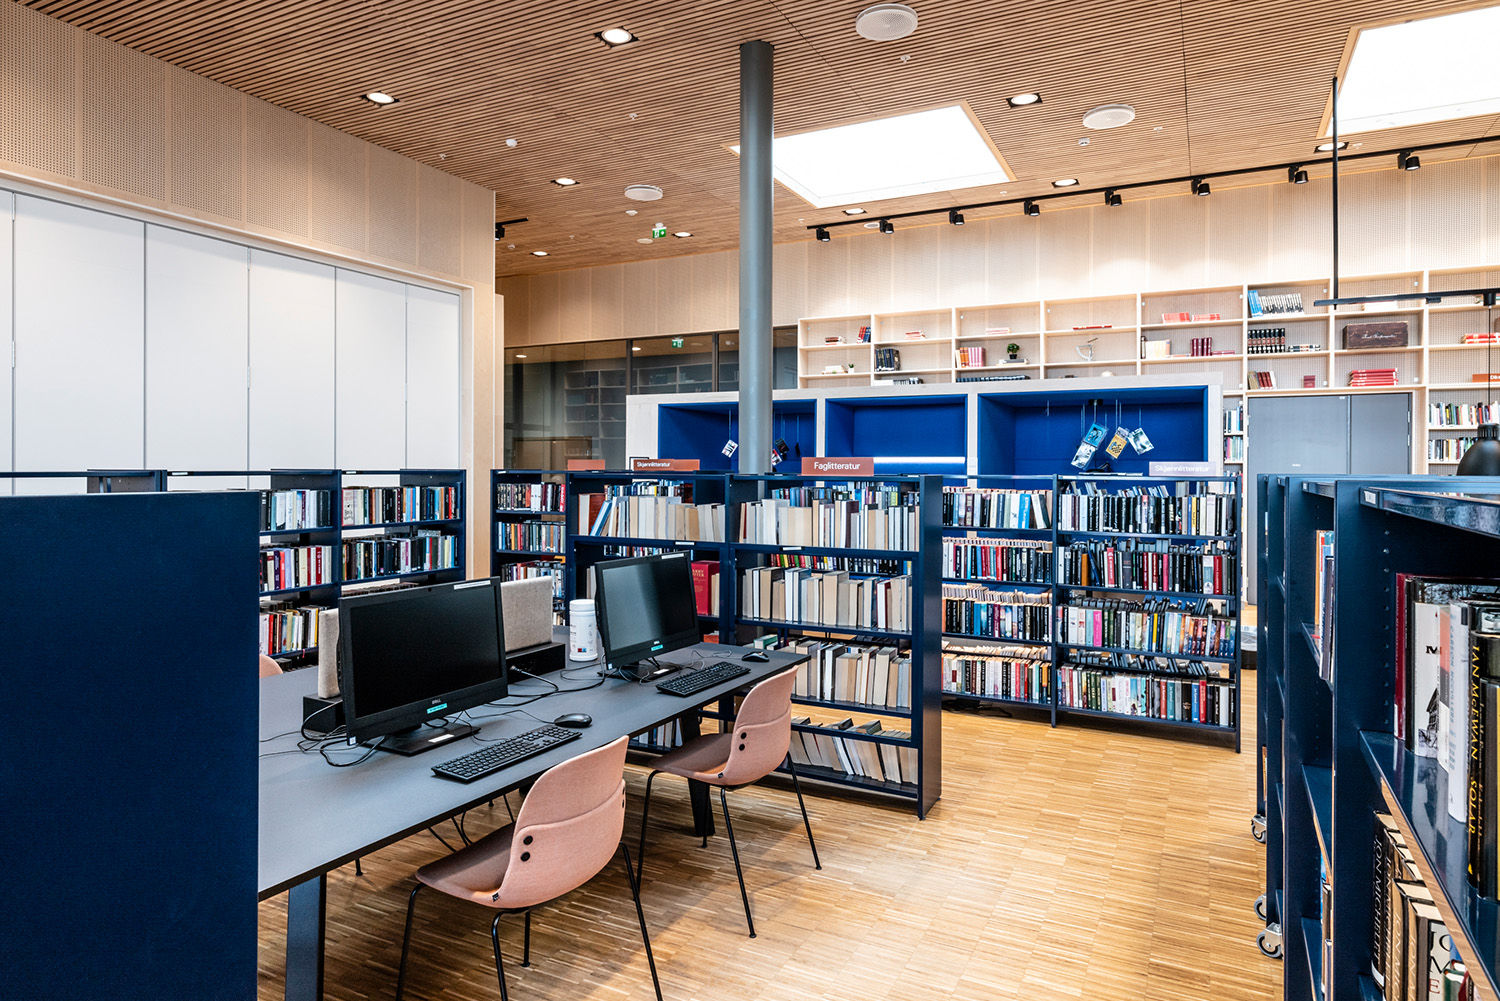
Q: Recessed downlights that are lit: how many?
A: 9